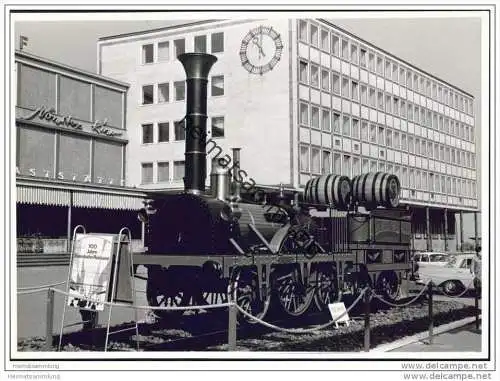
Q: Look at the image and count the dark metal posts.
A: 5